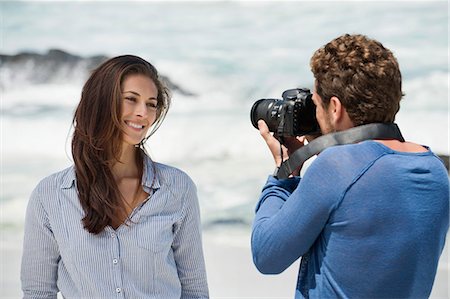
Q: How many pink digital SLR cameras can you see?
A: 0